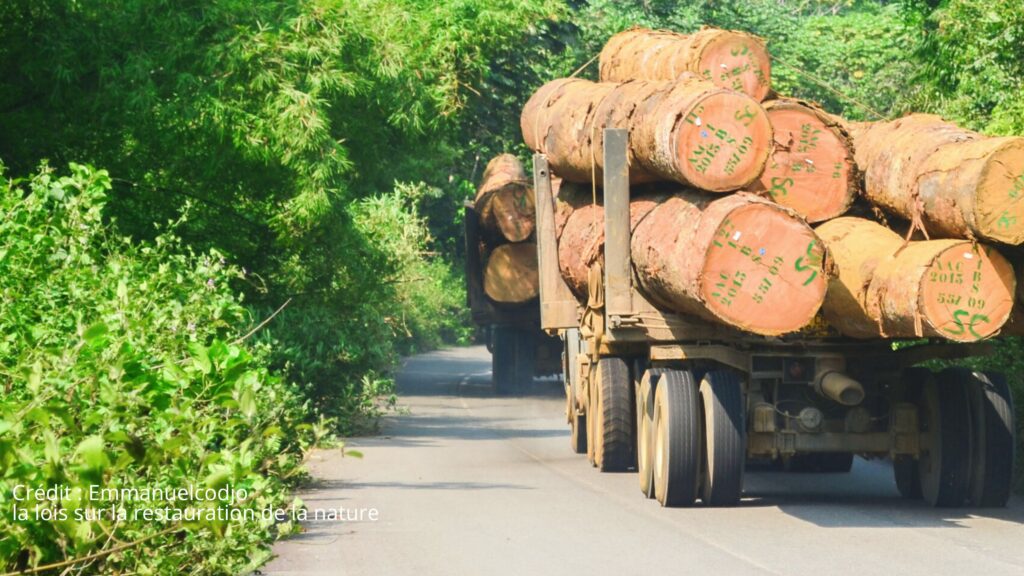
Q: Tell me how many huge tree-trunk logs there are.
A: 8